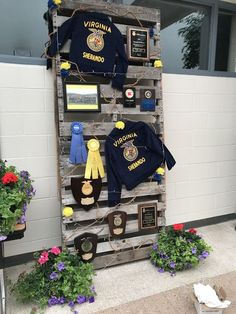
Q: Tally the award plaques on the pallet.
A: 7